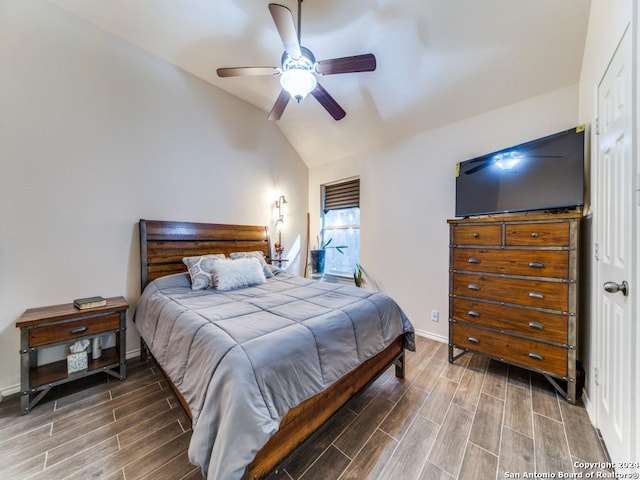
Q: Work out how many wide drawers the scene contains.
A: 4